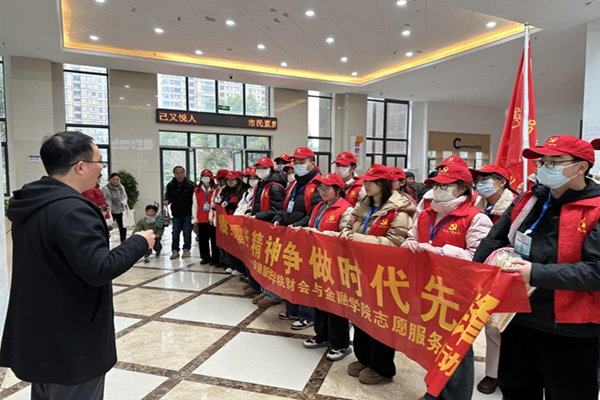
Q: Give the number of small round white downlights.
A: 15